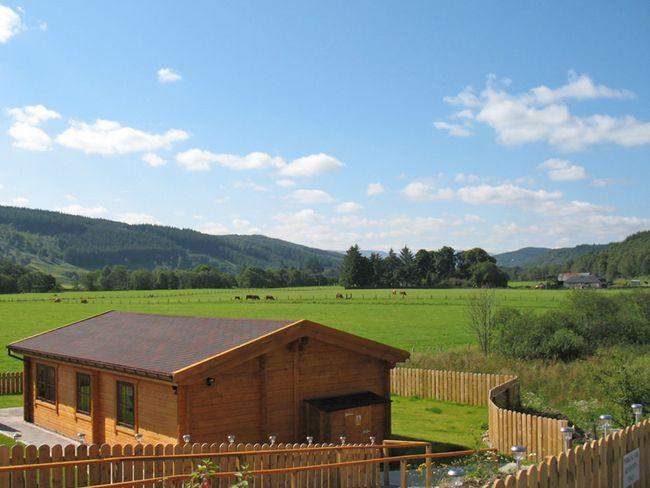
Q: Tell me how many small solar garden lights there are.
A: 14